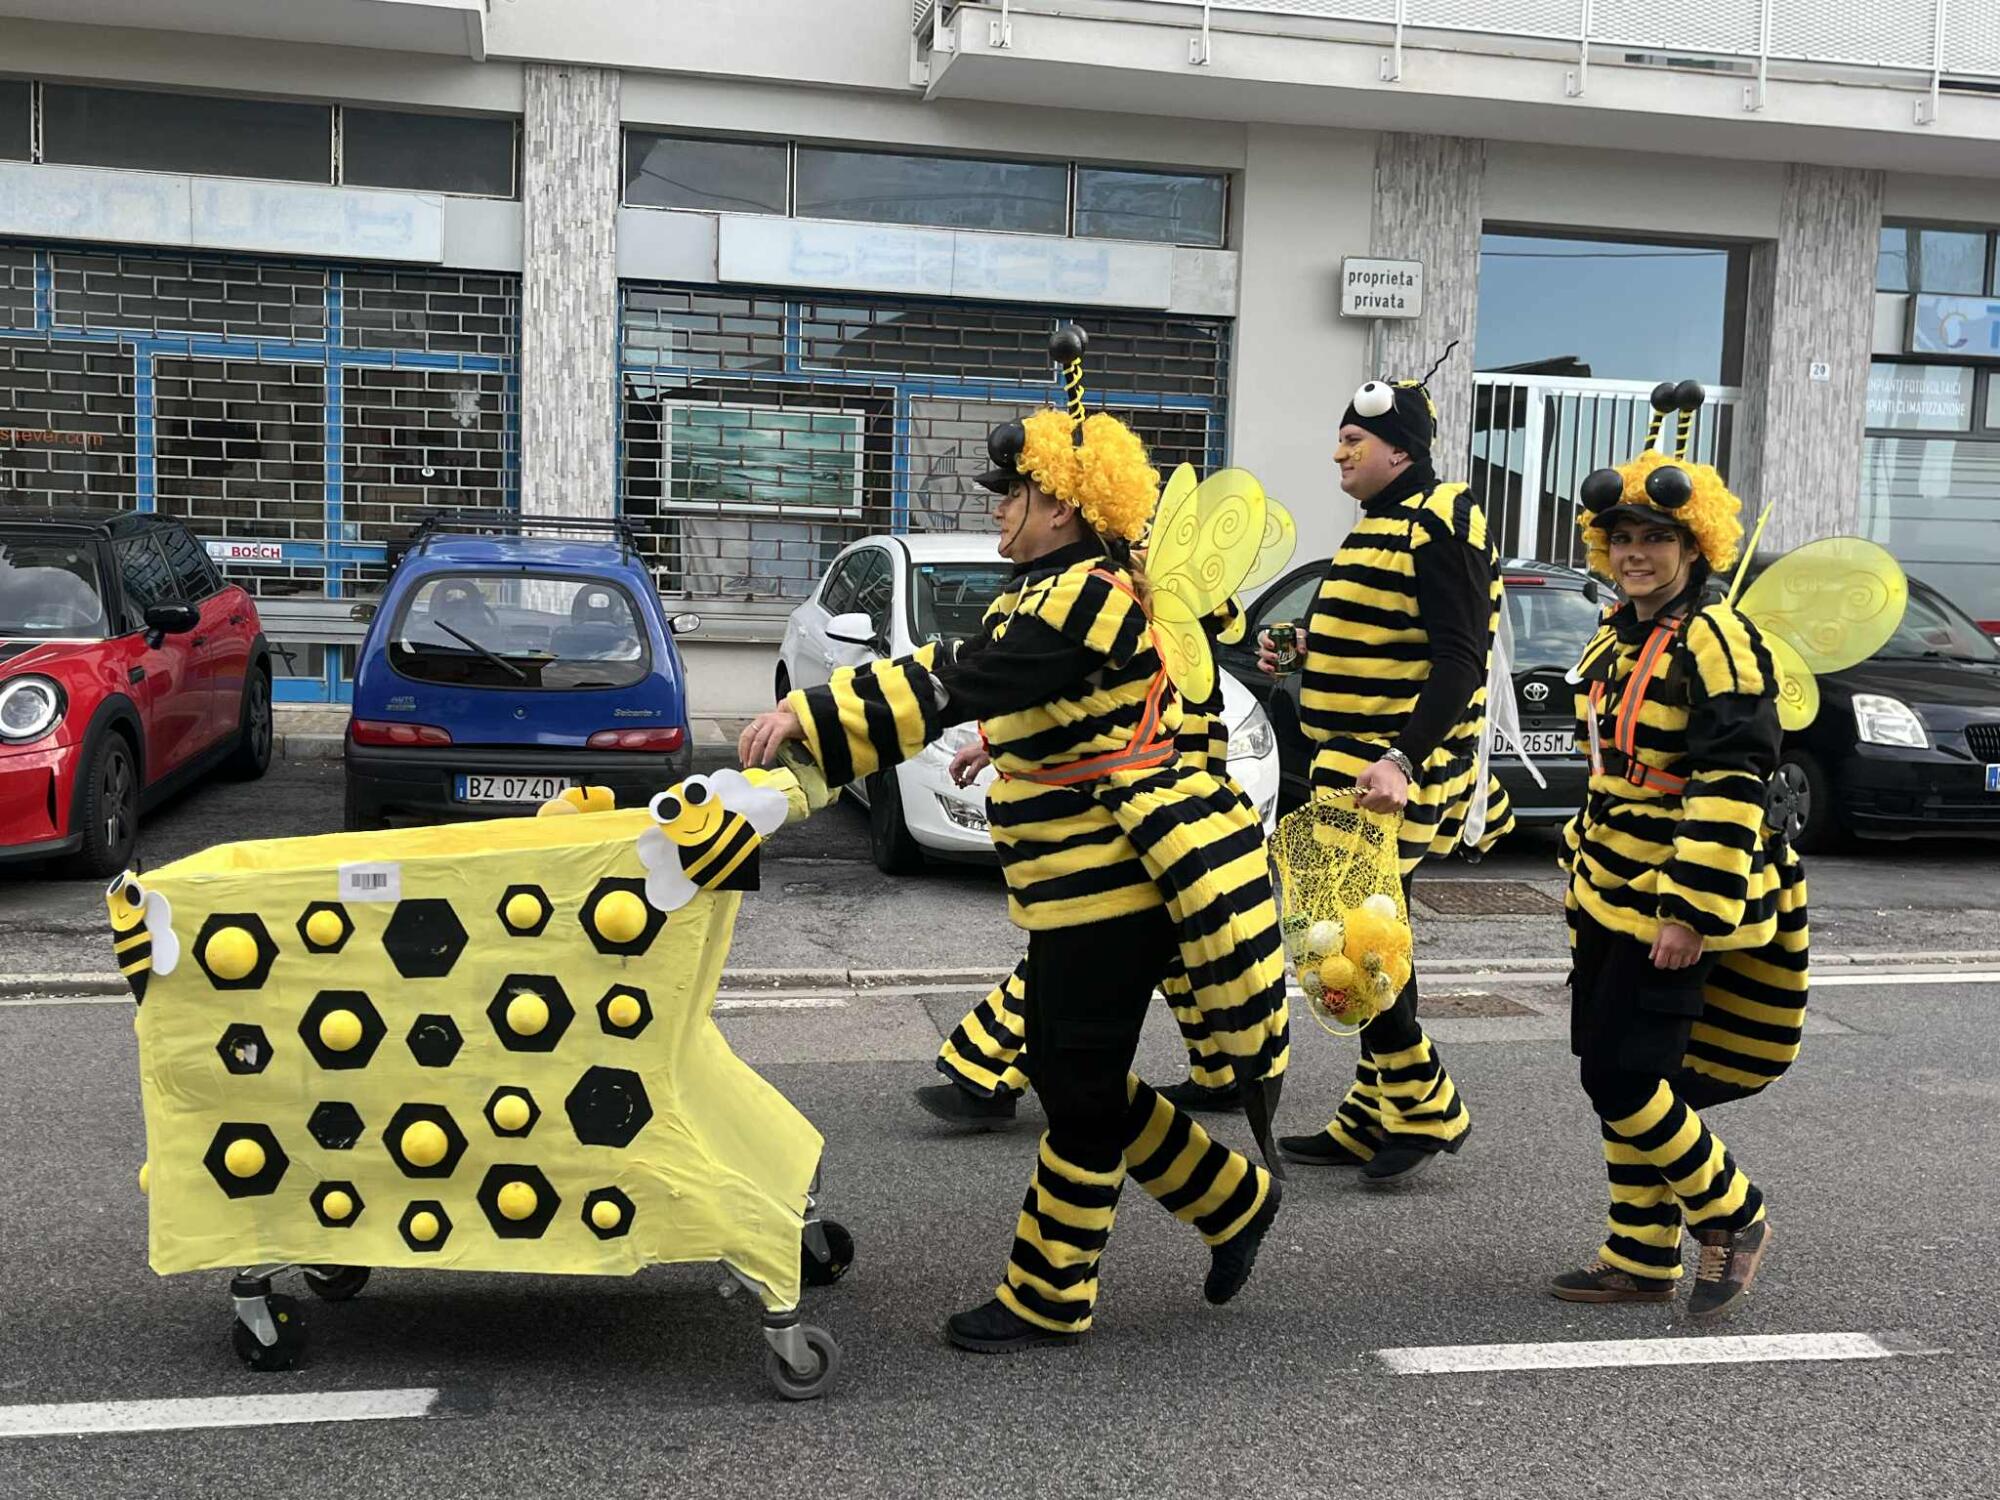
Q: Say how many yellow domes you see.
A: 14